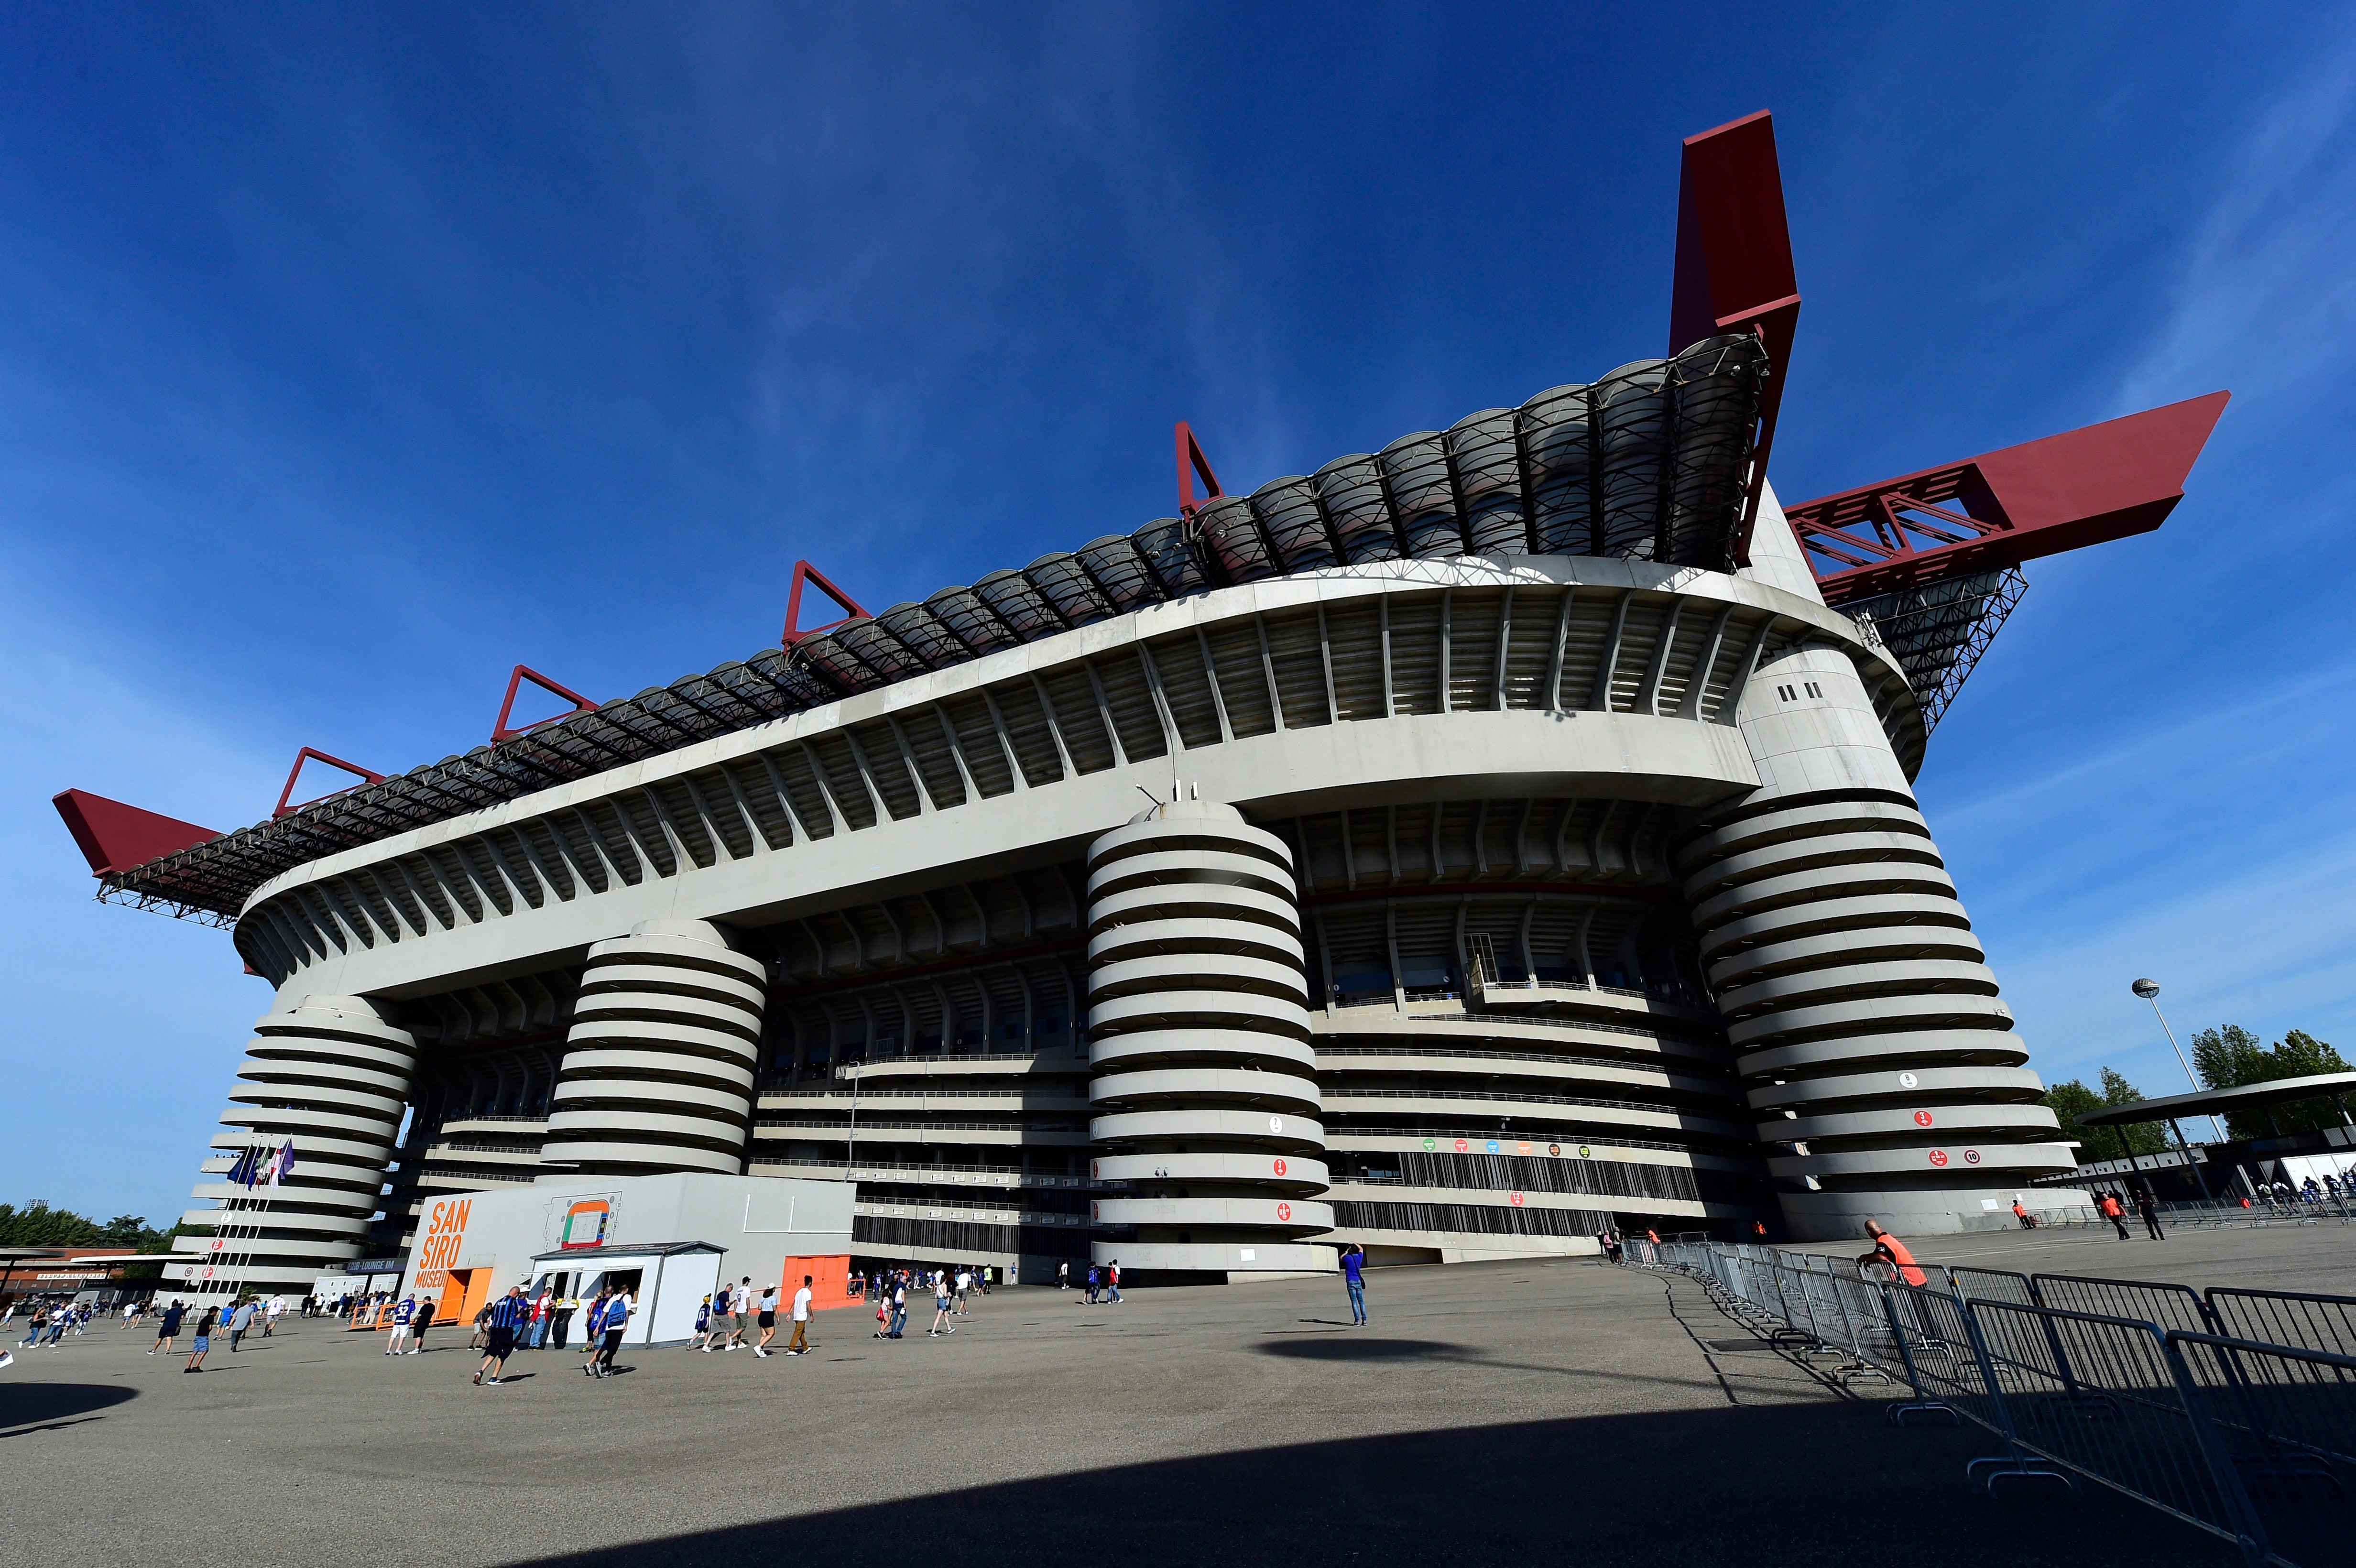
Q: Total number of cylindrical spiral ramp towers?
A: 4